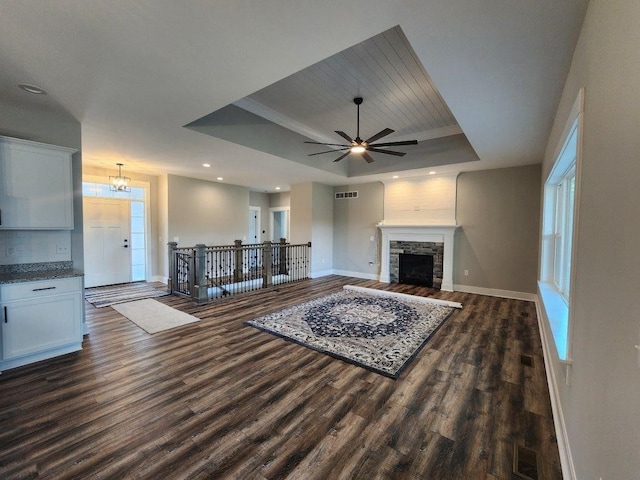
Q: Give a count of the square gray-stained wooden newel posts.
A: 5